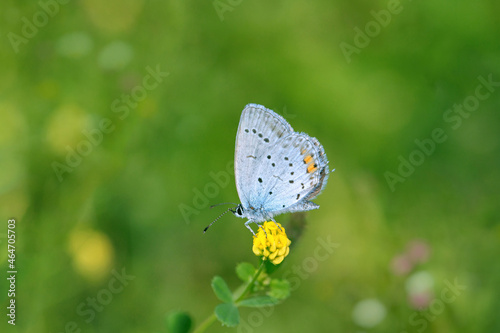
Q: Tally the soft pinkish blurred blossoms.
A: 3